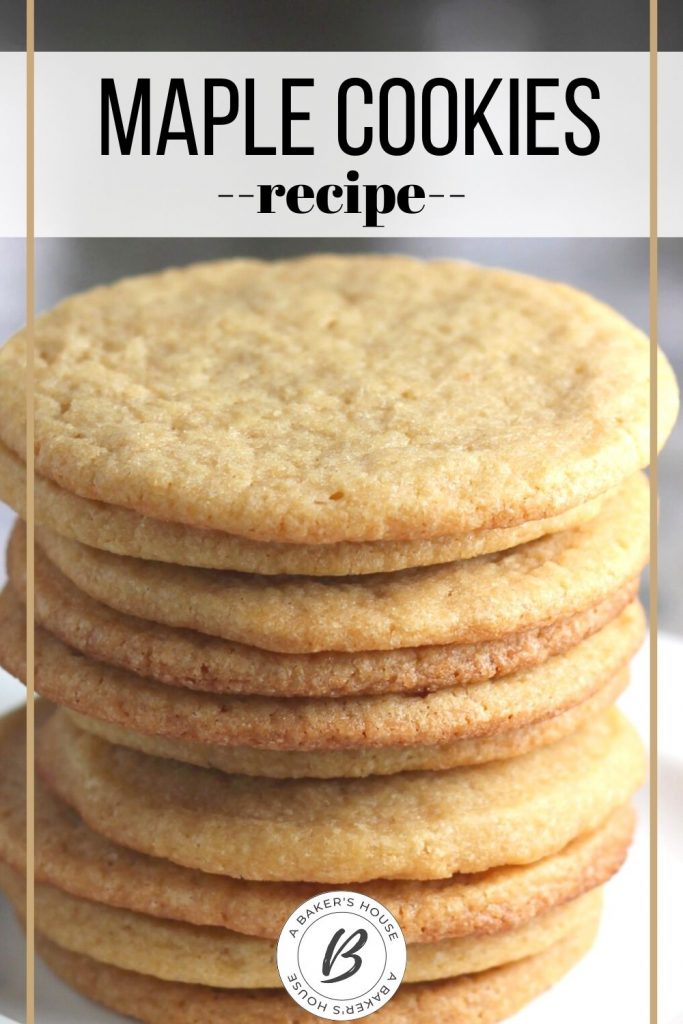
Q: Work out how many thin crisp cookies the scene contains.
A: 10